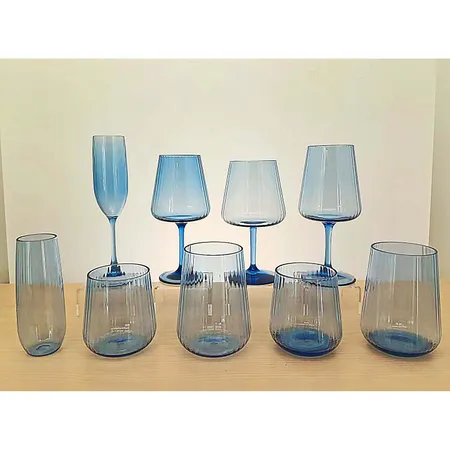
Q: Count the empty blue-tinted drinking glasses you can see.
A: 9